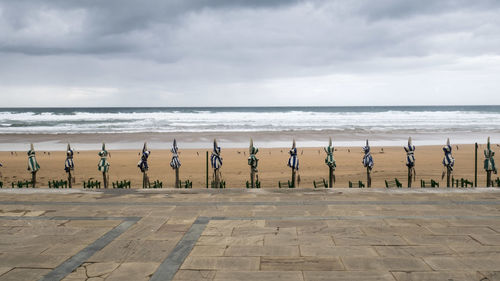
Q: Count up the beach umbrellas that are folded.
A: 13